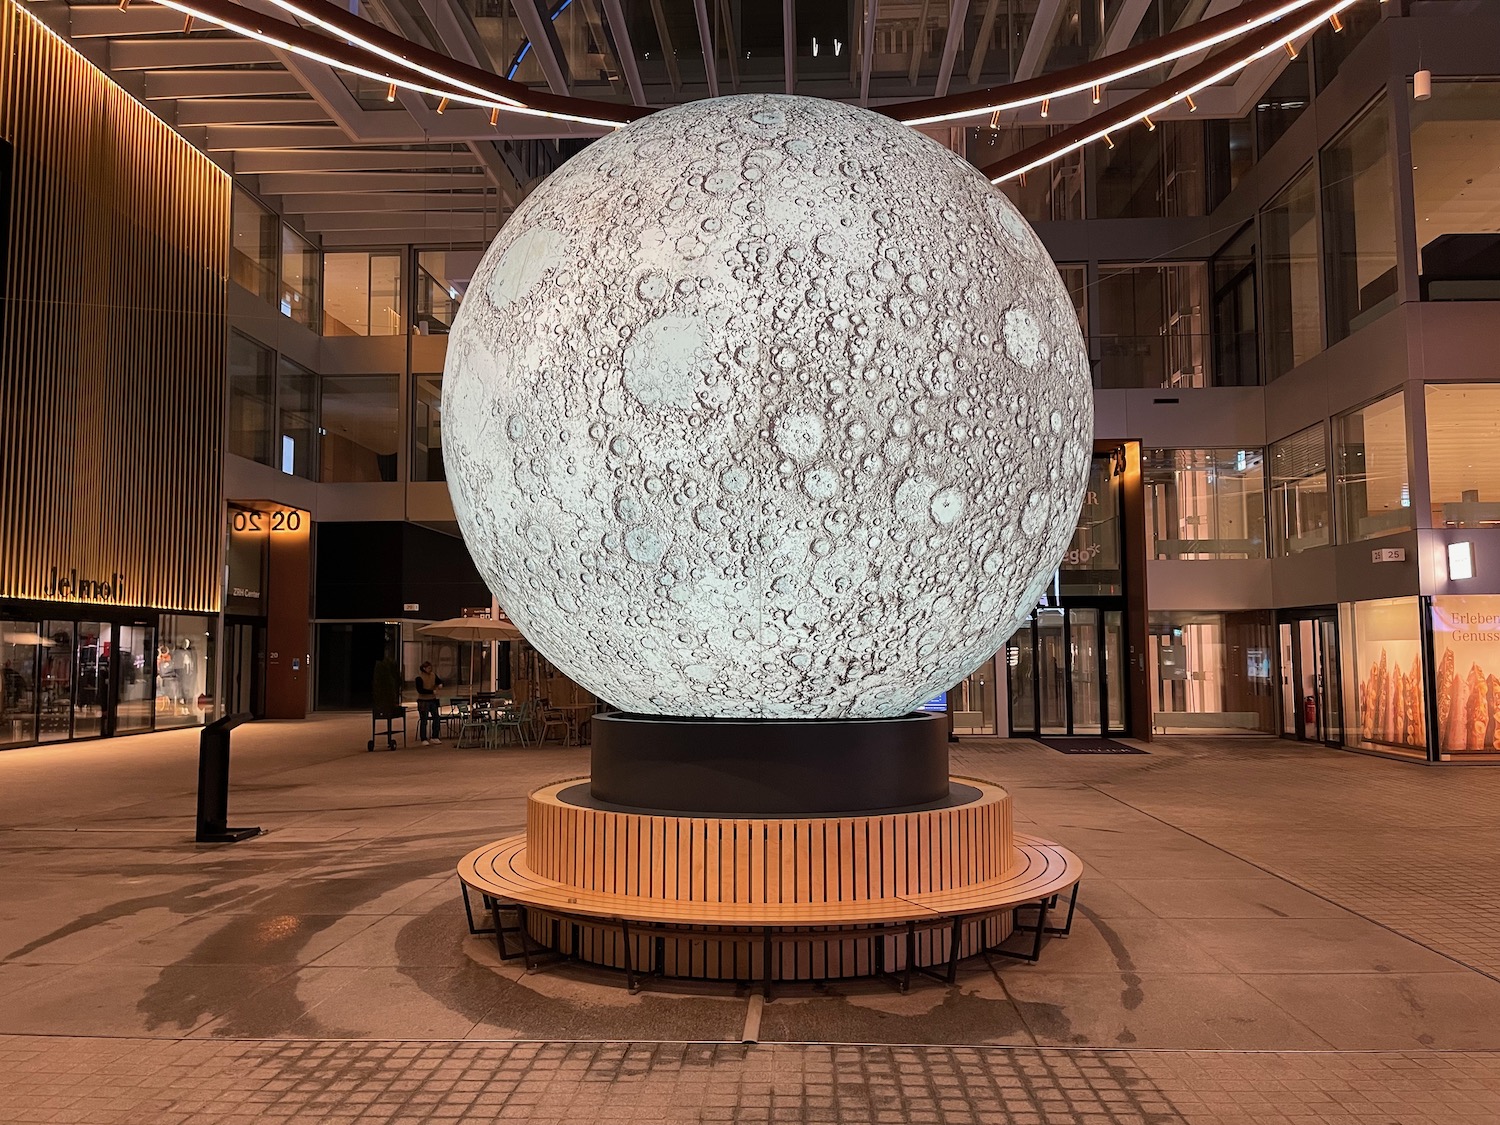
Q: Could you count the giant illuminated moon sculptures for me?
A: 1